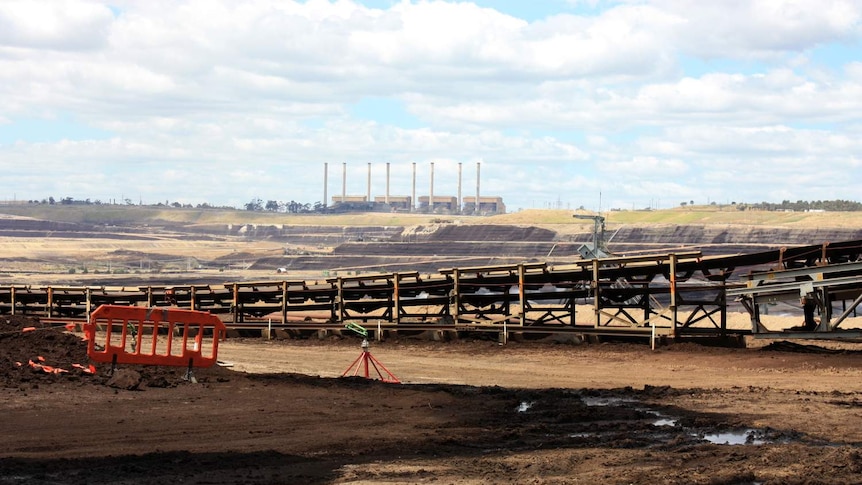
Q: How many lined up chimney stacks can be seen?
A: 8